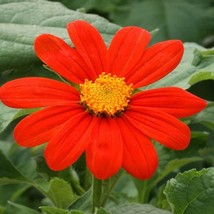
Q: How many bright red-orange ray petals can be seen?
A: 11